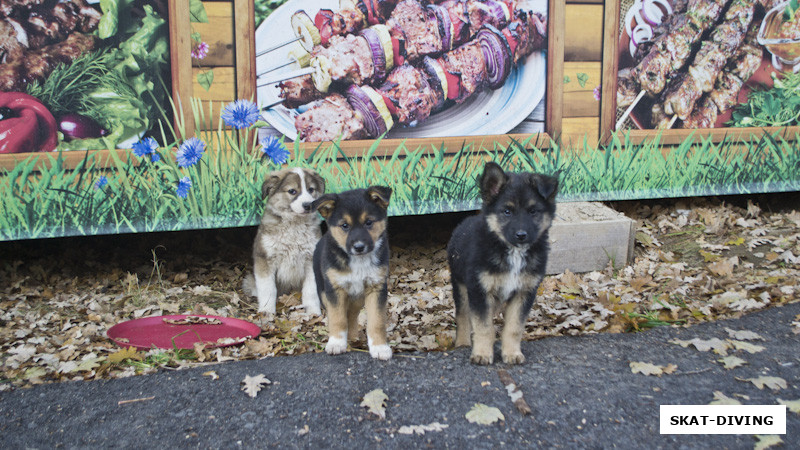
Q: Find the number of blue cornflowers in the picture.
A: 6